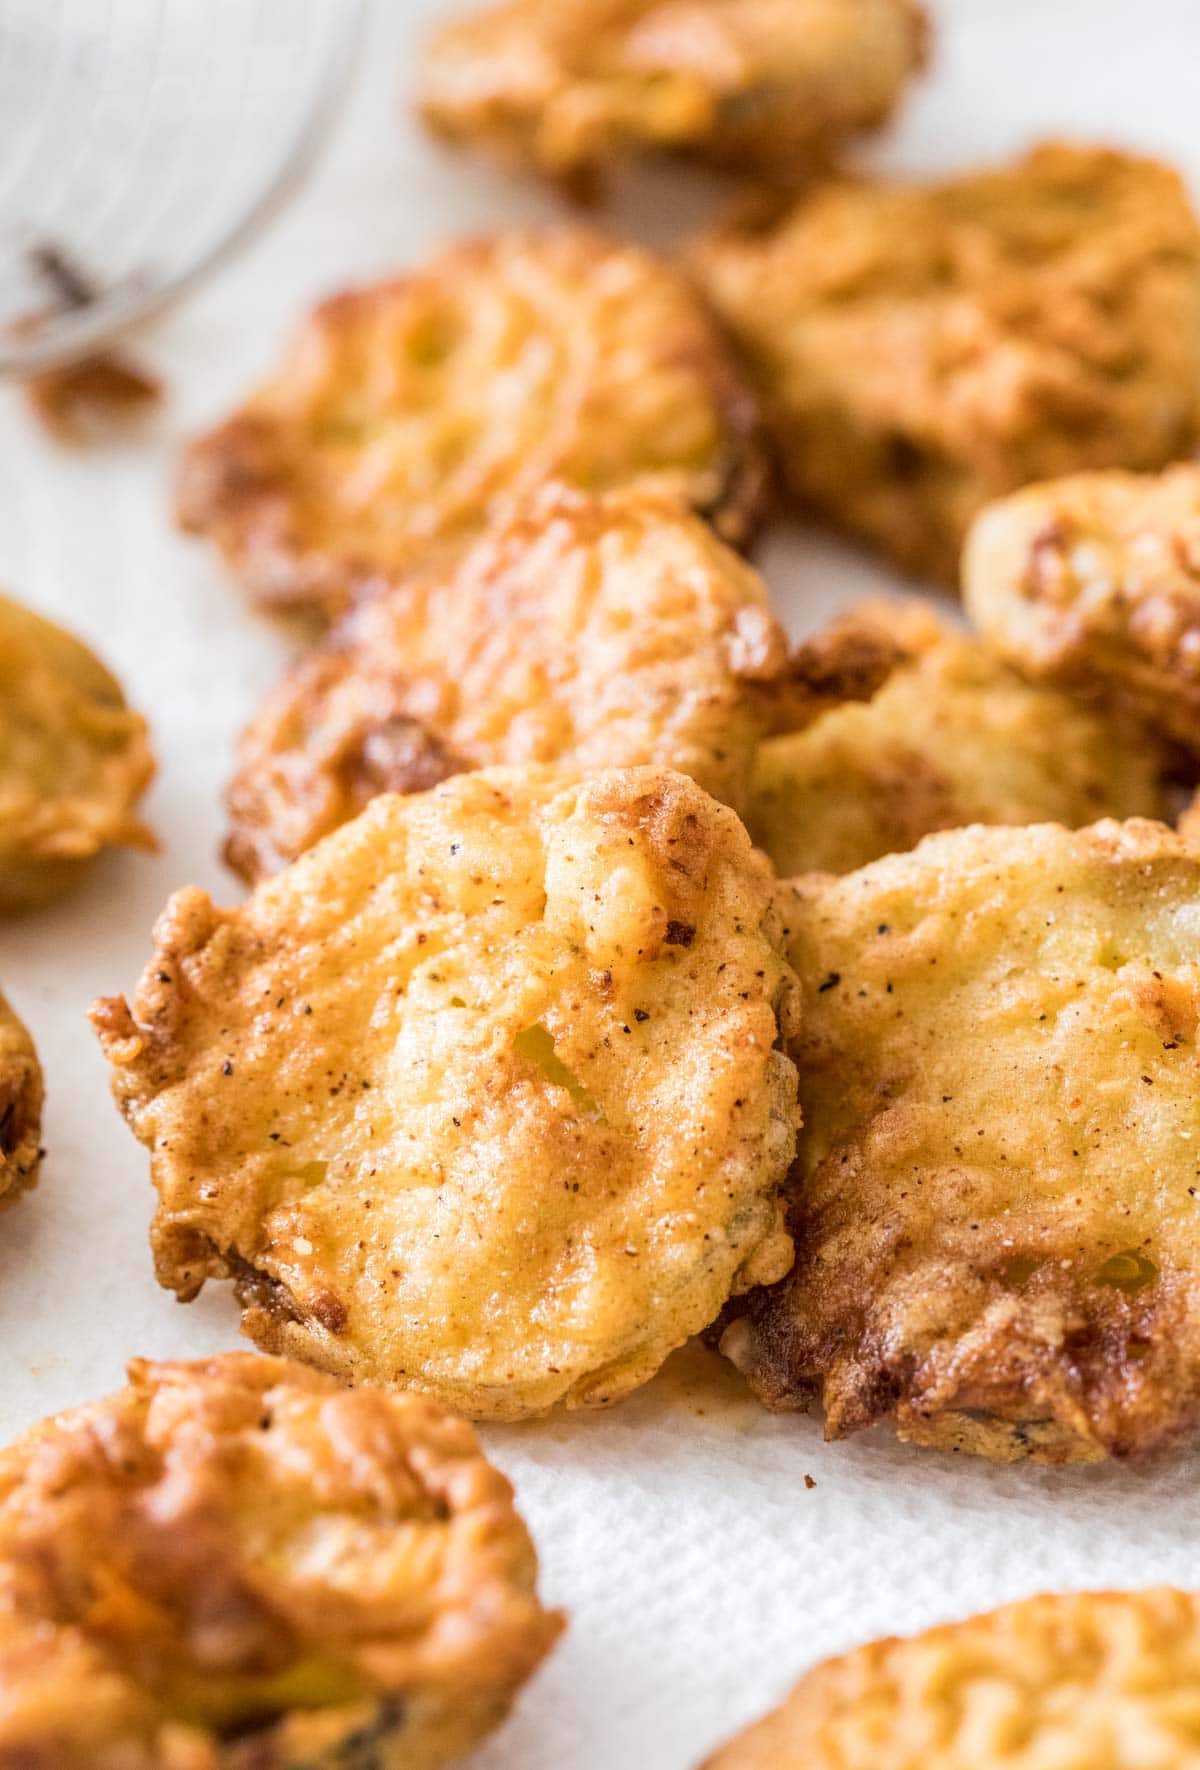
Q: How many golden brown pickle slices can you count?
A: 12